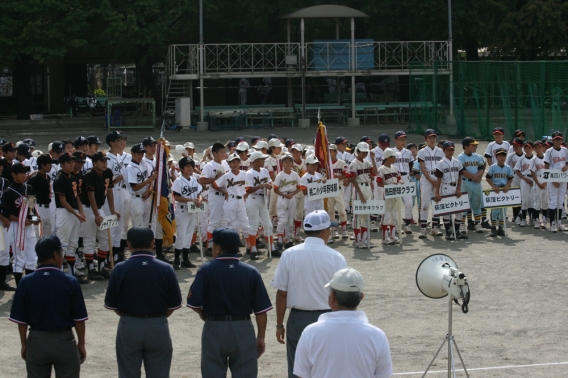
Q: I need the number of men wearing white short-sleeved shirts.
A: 2